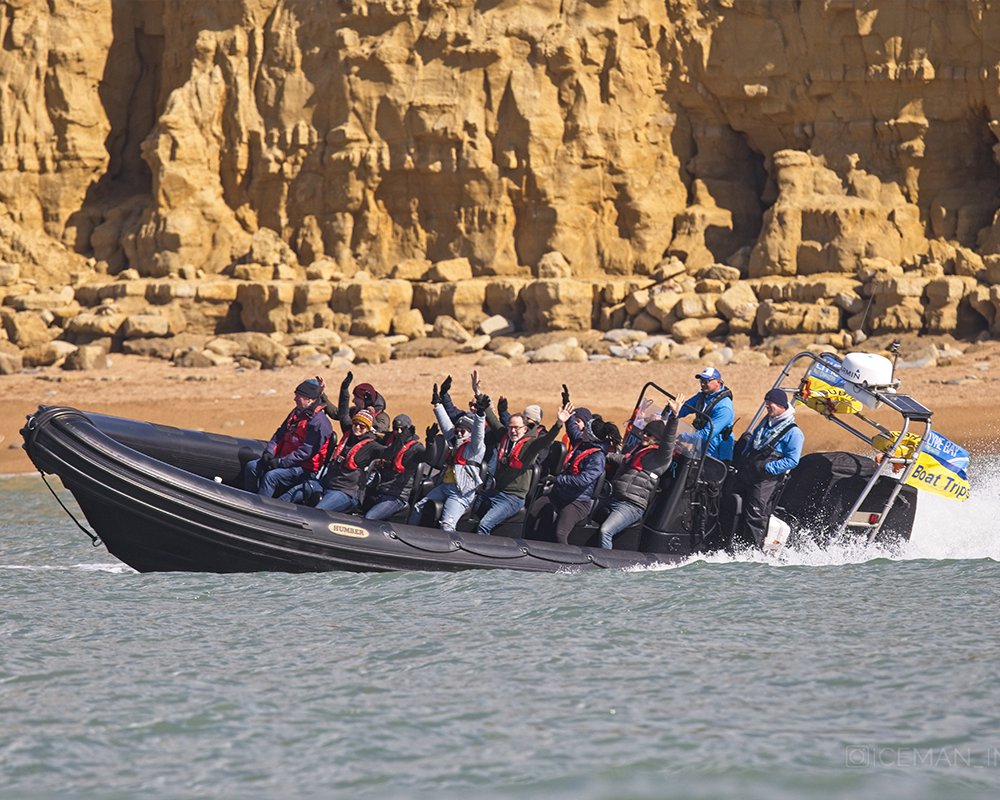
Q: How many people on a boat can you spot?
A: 13